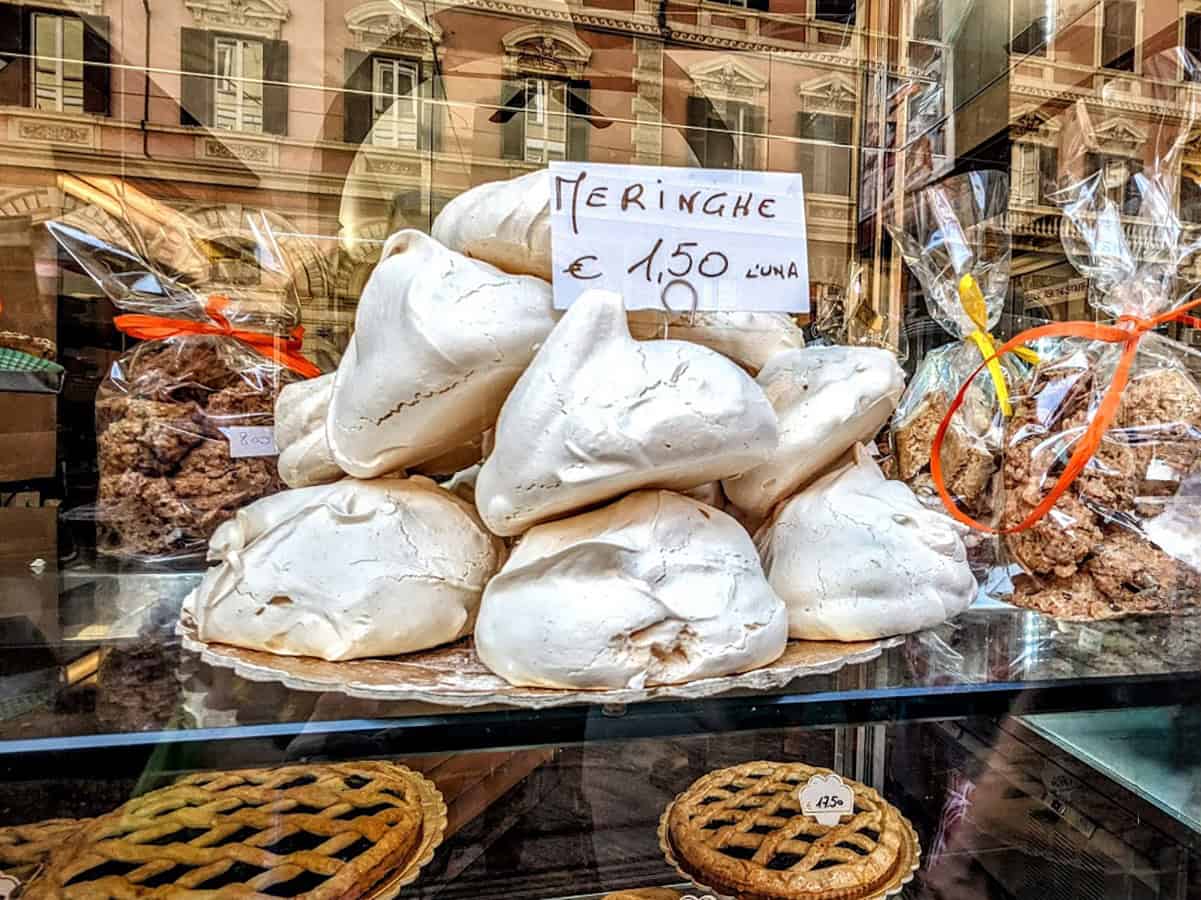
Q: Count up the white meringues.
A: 9